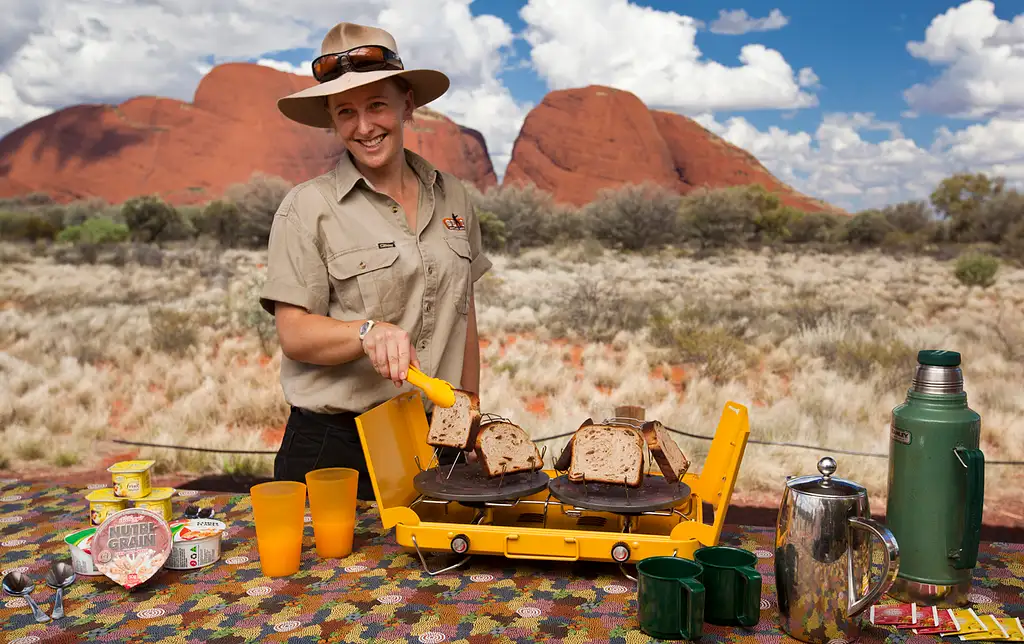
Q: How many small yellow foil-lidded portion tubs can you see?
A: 3